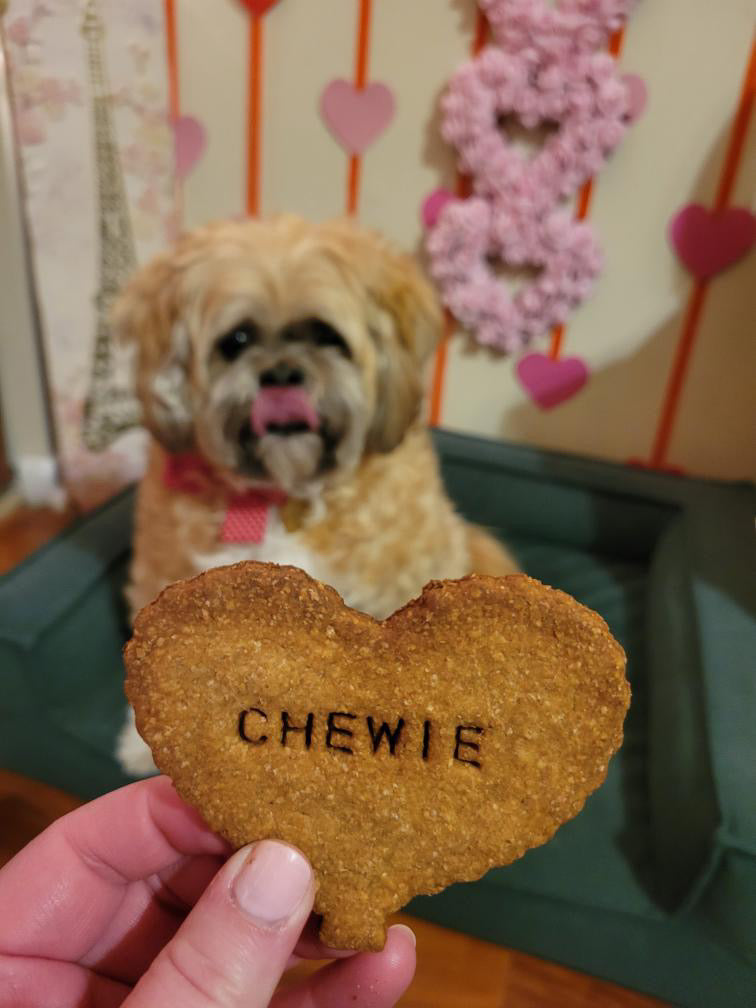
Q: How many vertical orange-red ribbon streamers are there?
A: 6